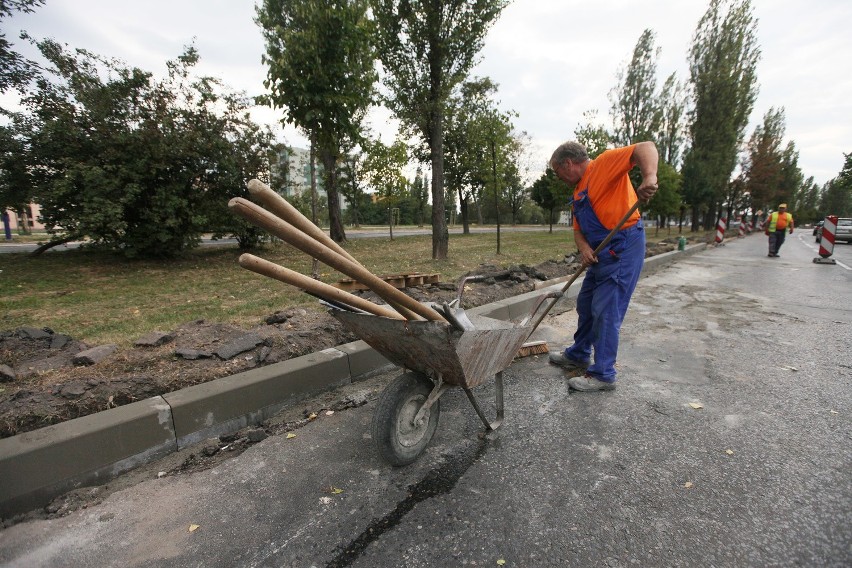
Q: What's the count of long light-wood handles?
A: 3